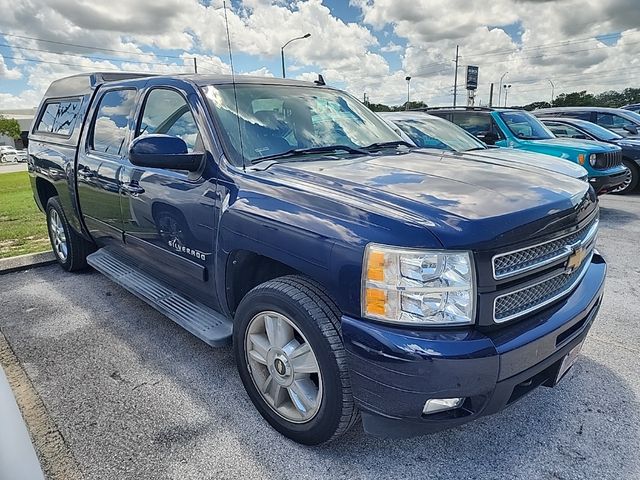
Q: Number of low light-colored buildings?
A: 1